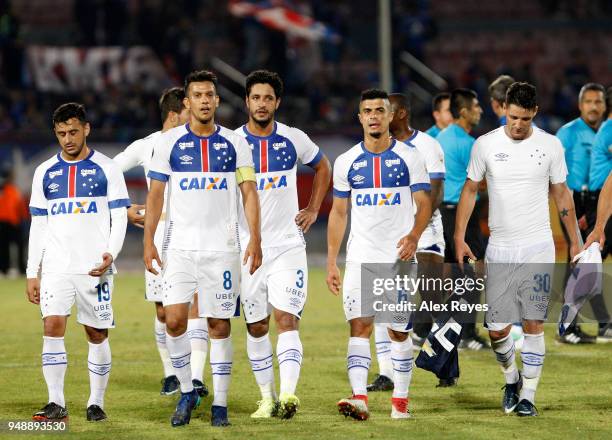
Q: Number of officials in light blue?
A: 4